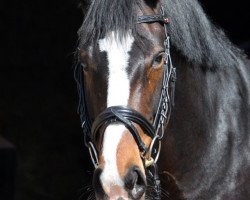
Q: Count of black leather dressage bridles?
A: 1